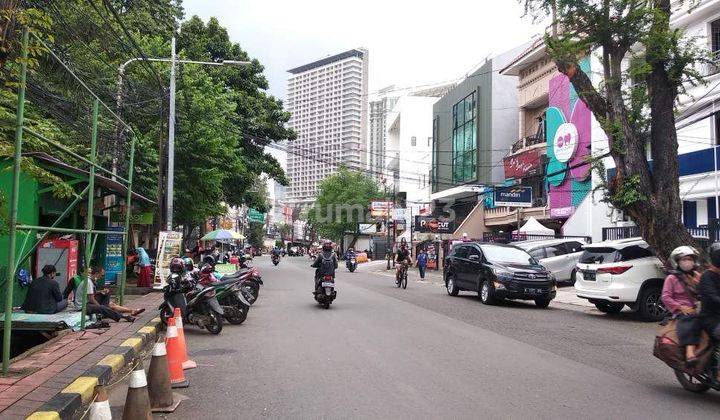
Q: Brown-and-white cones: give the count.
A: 3